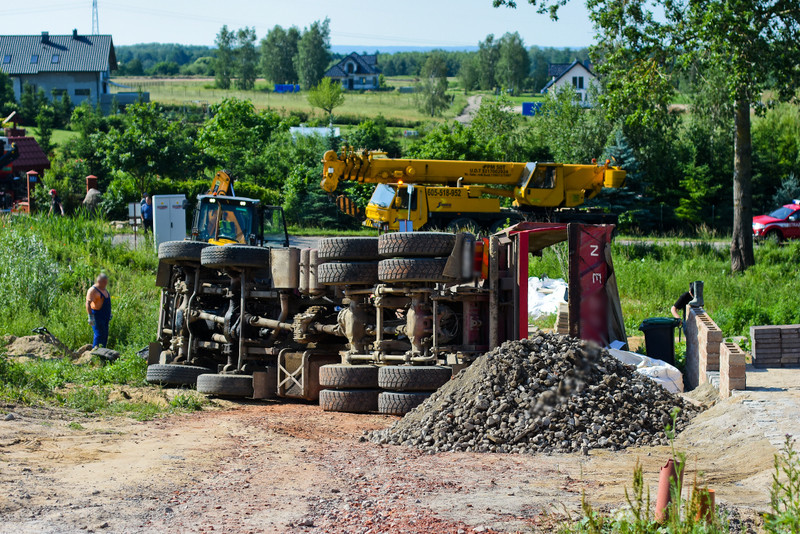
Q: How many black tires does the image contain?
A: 12